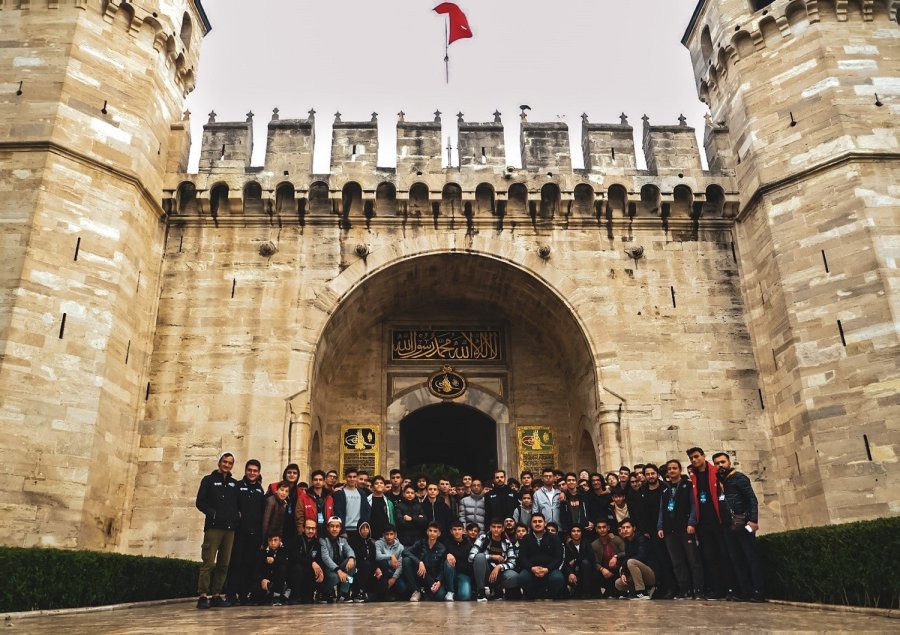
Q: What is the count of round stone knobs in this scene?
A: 4